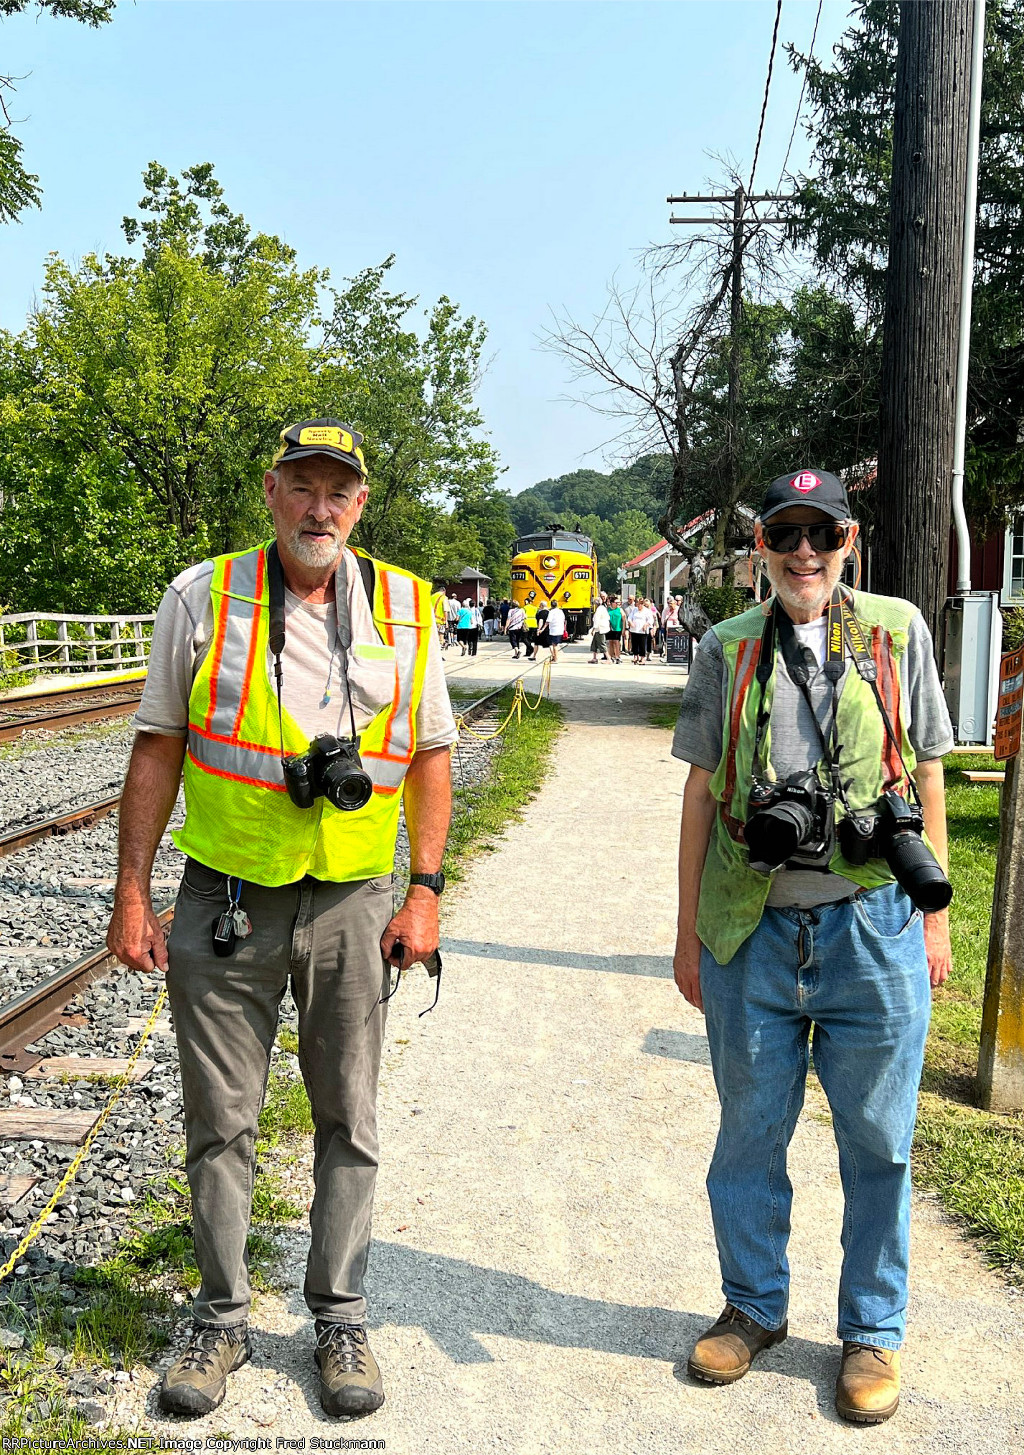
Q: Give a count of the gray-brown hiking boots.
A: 2